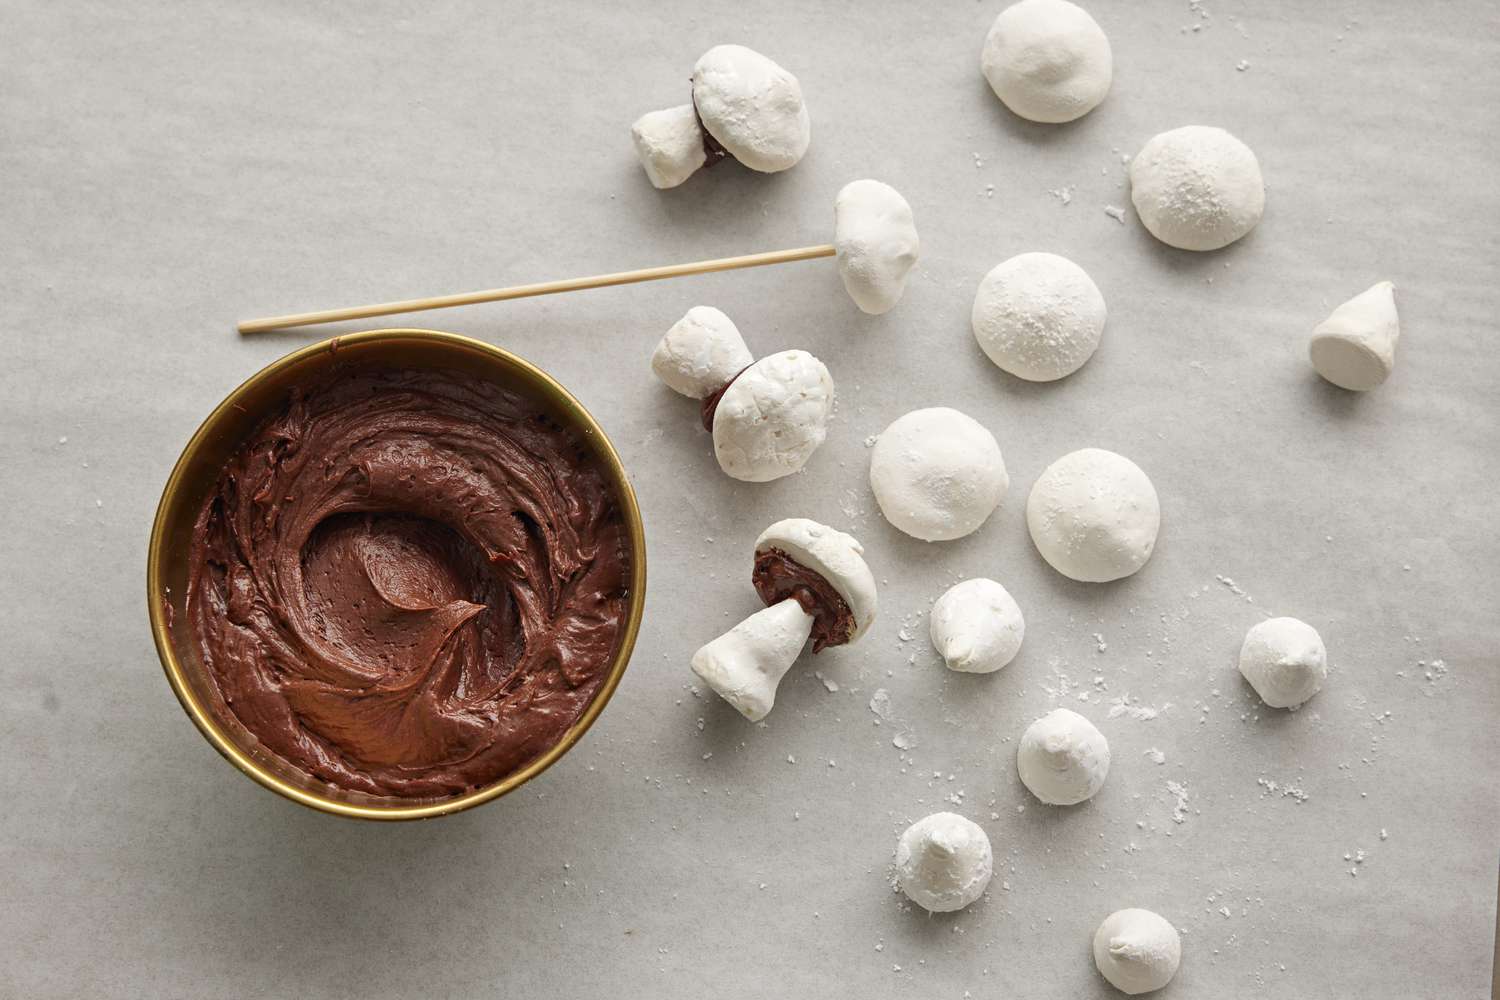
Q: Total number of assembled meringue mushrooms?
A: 3